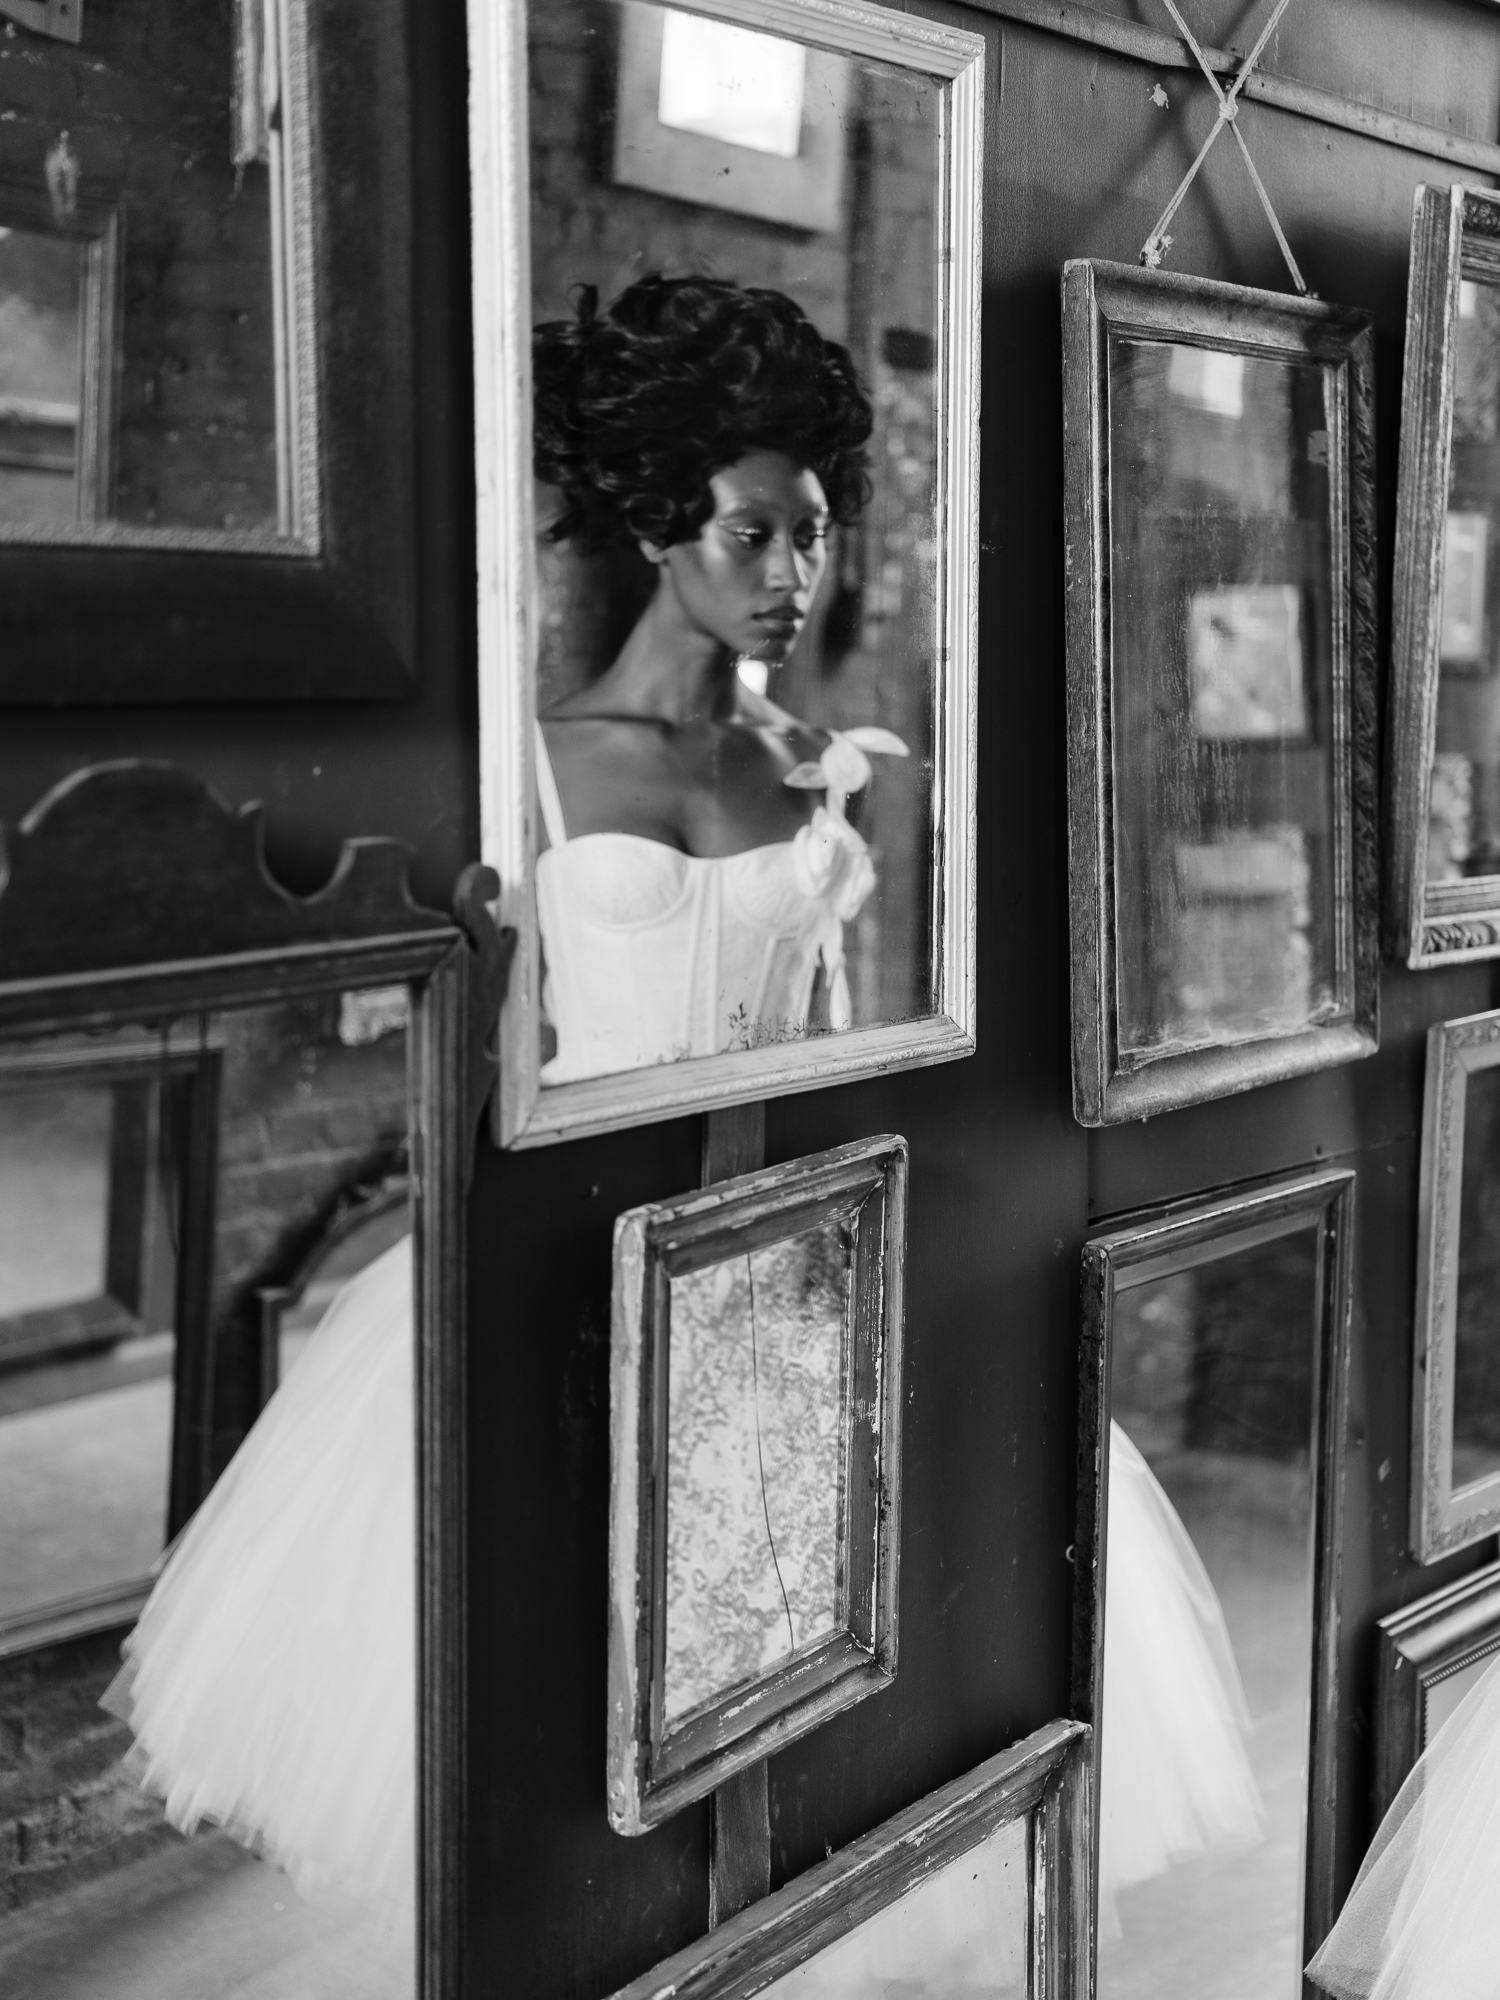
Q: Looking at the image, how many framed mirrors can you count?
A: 10